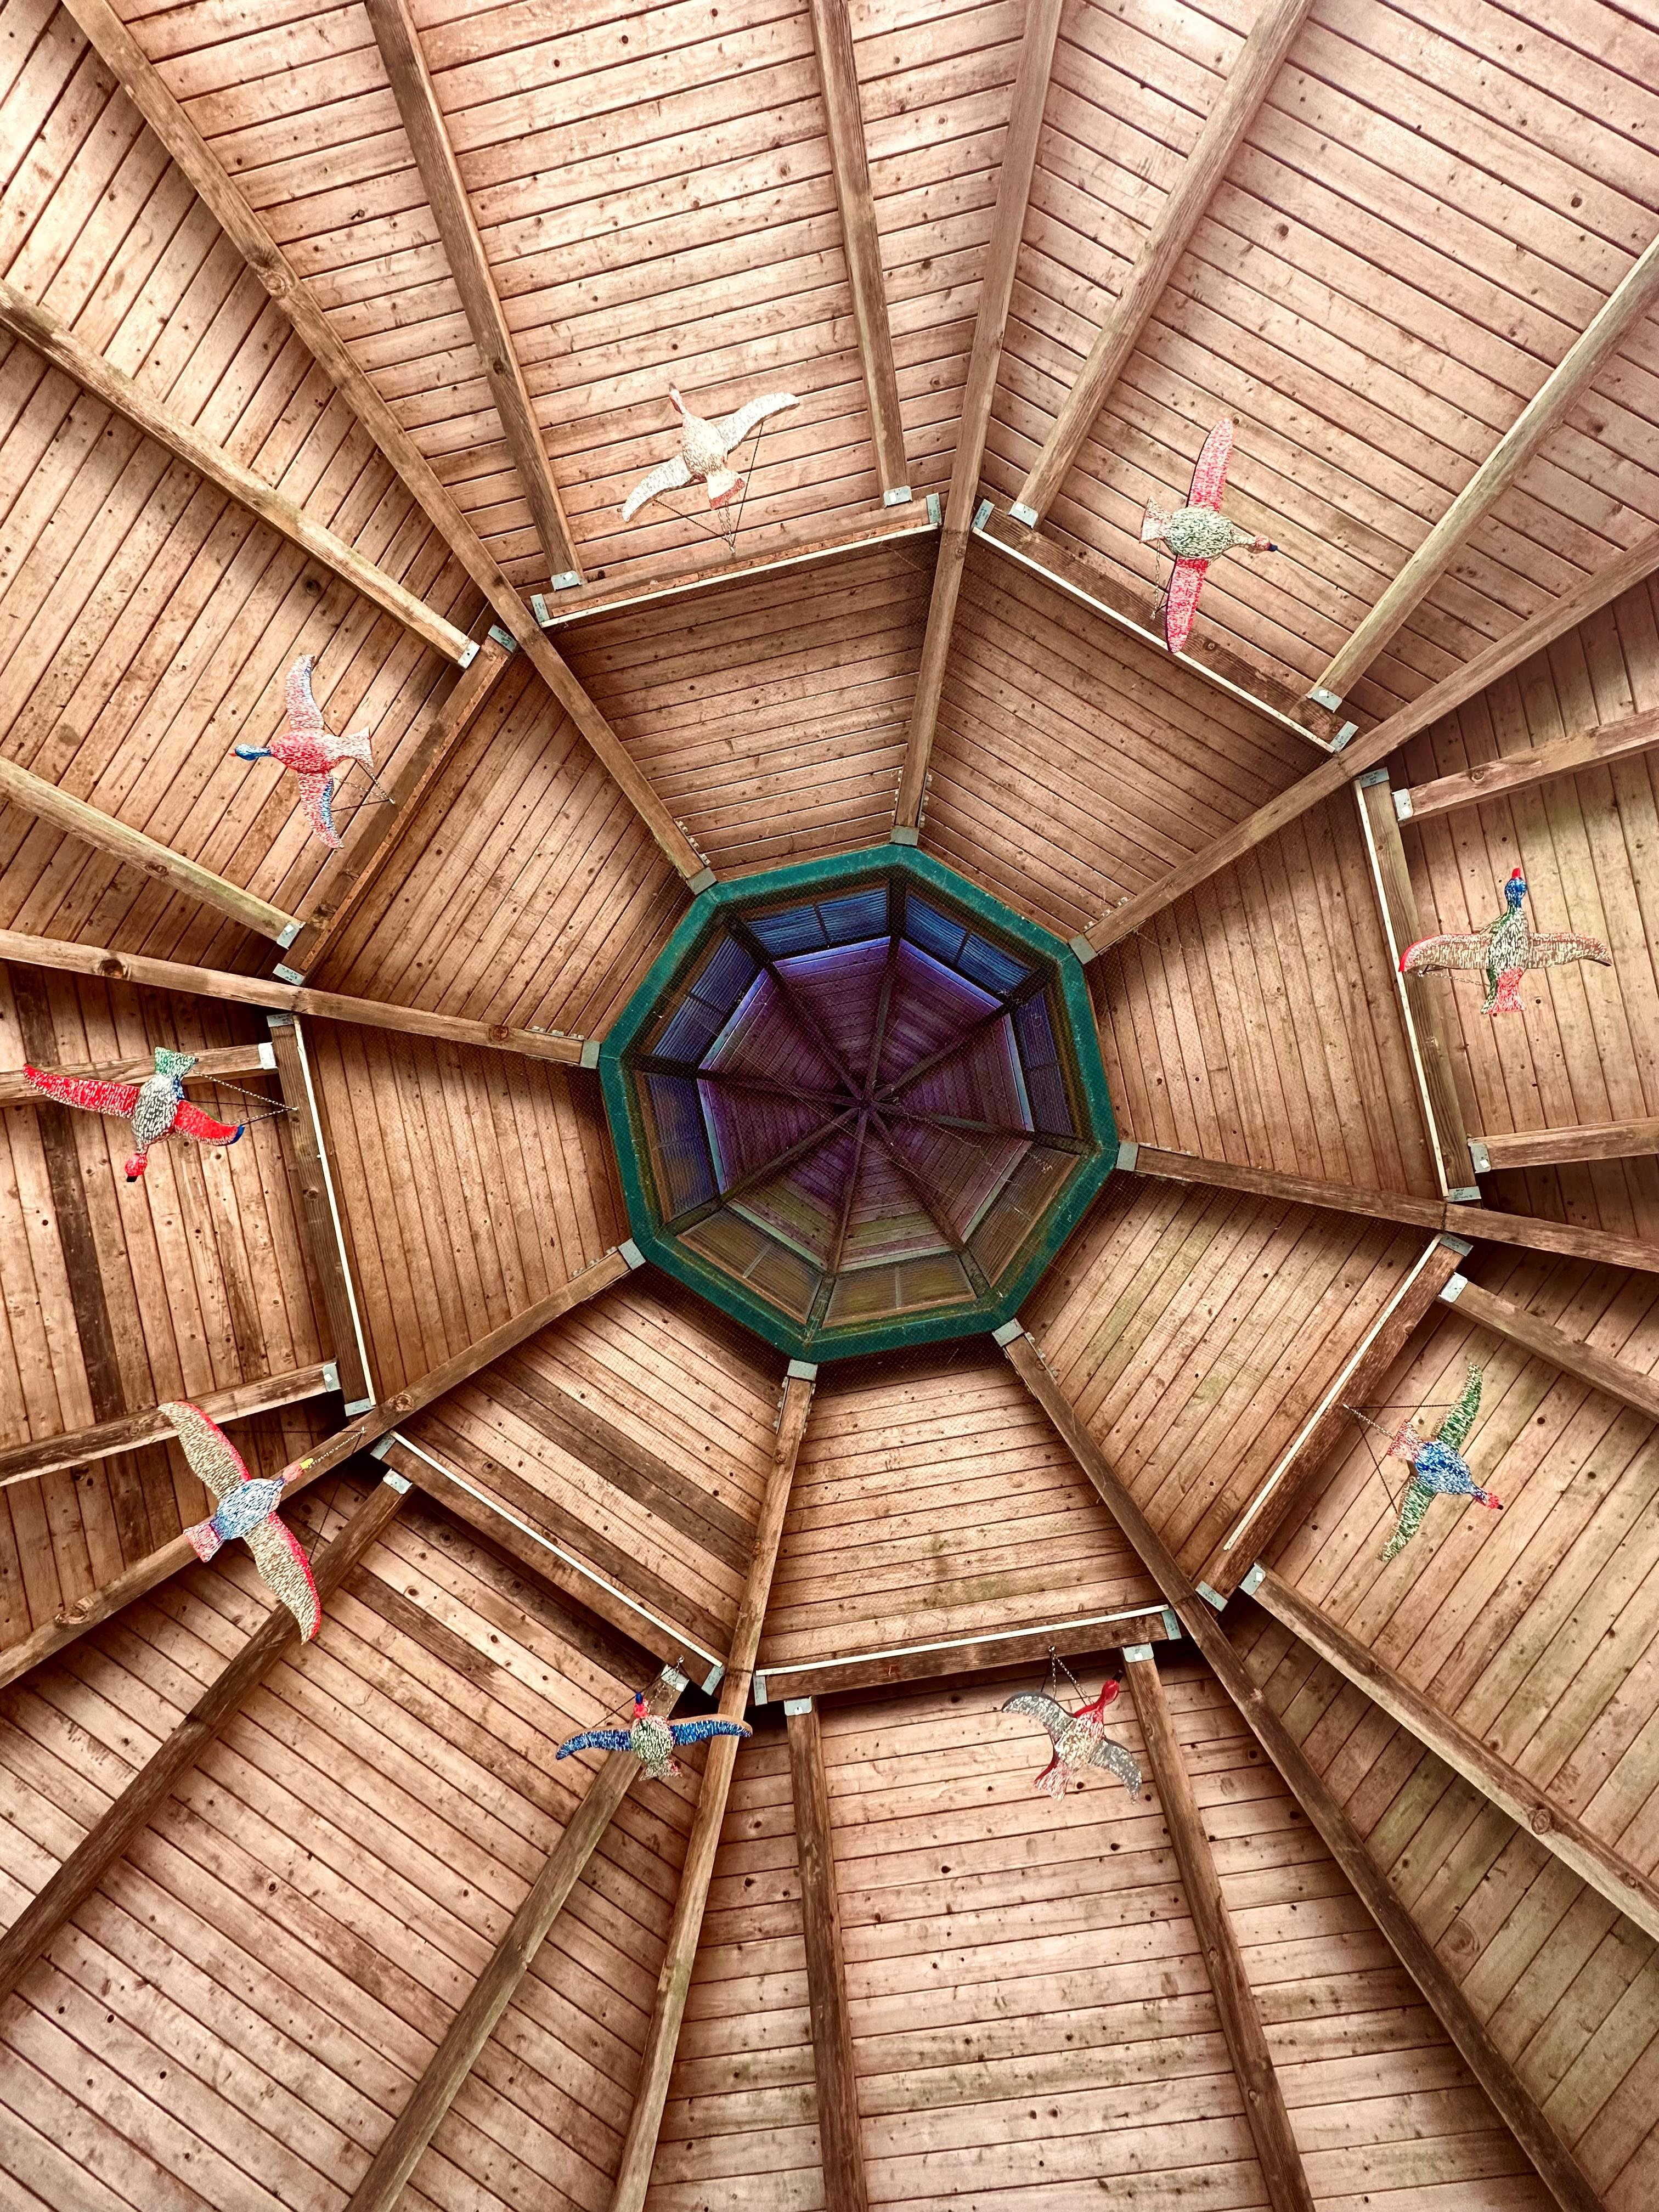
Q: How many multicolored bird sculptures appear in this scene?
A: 9